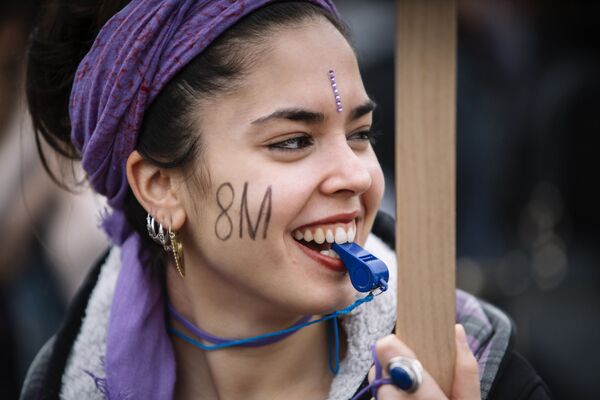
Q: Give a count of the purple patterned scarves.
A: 1